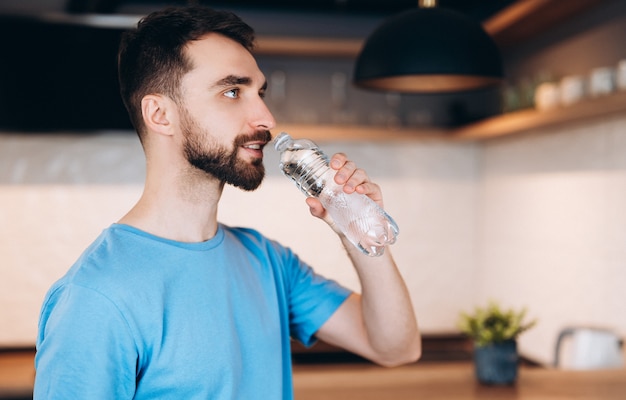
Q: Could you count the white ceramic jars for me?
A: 4